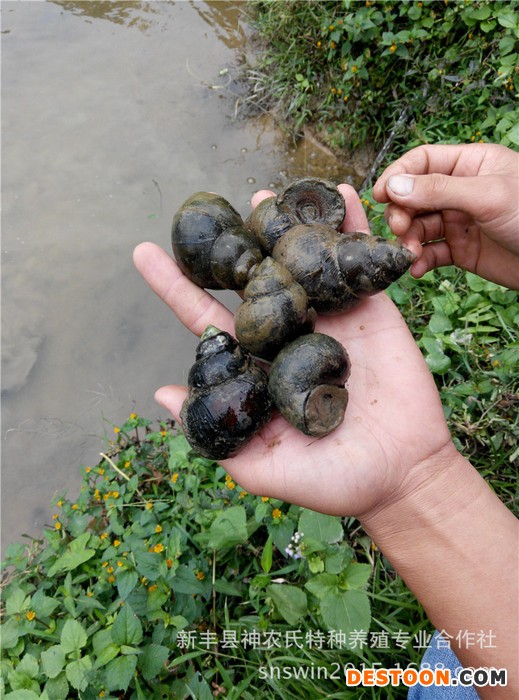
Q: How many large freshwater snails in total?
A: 6